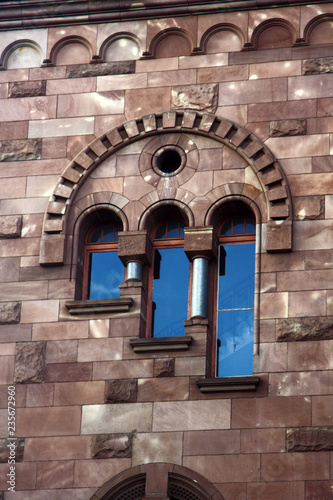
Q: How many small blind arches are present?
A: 7